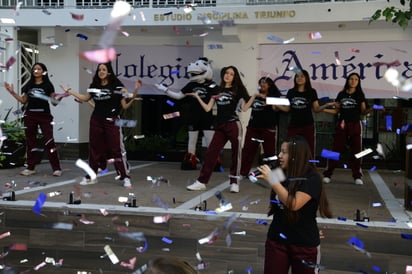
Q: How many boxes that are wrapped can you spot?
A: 0